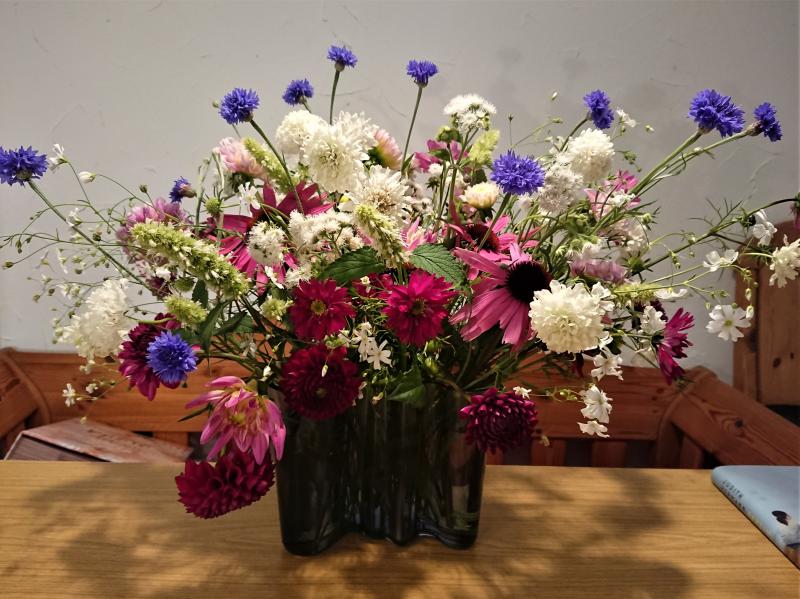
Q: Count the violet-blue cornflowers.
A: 11